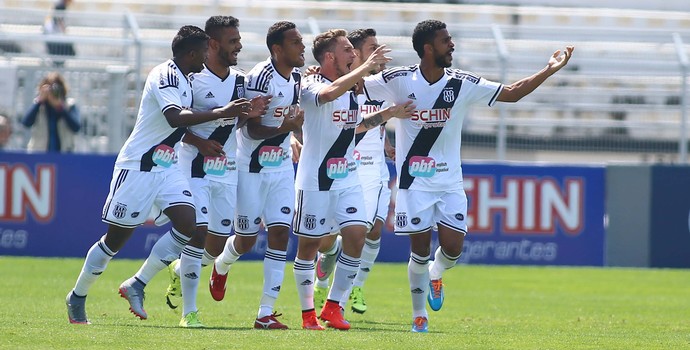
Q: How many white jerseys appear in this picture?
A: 6